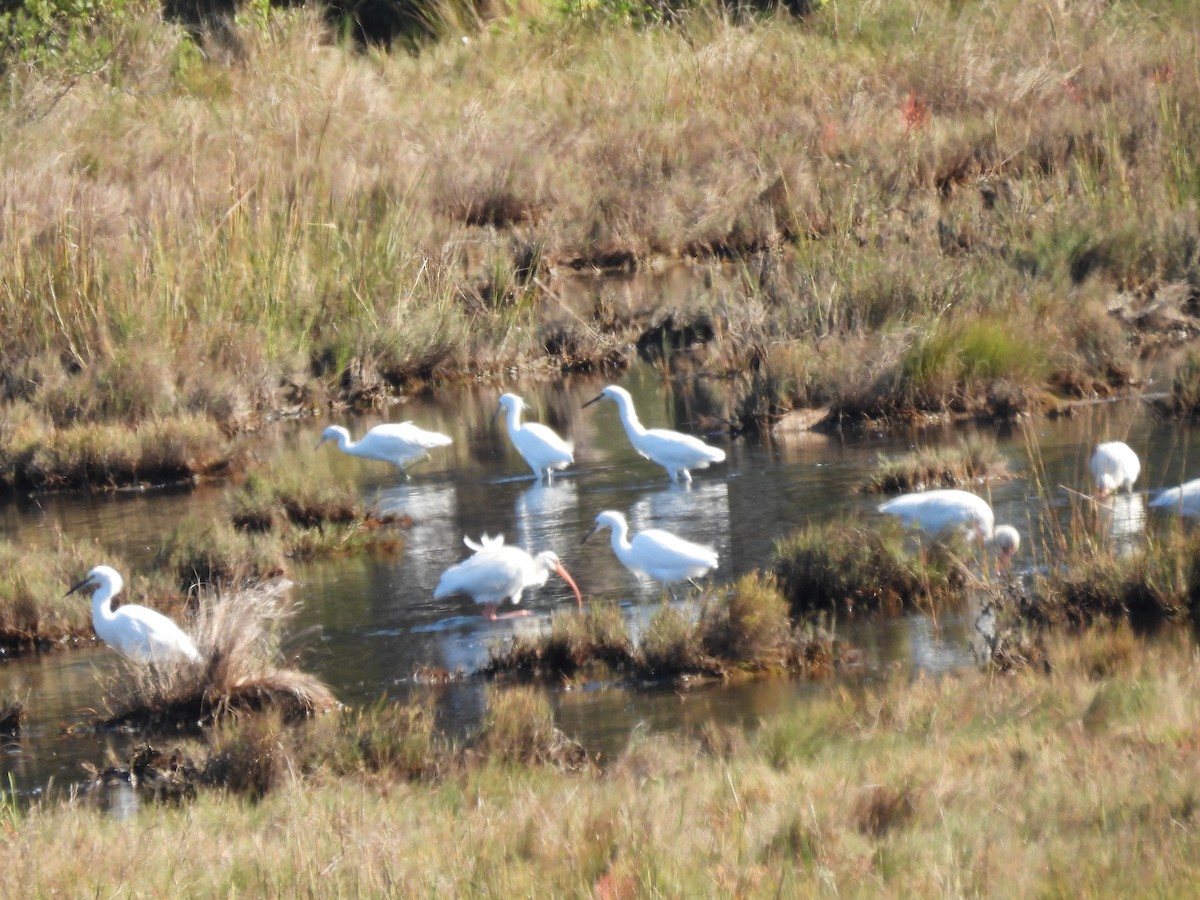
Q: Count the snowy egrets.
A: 5